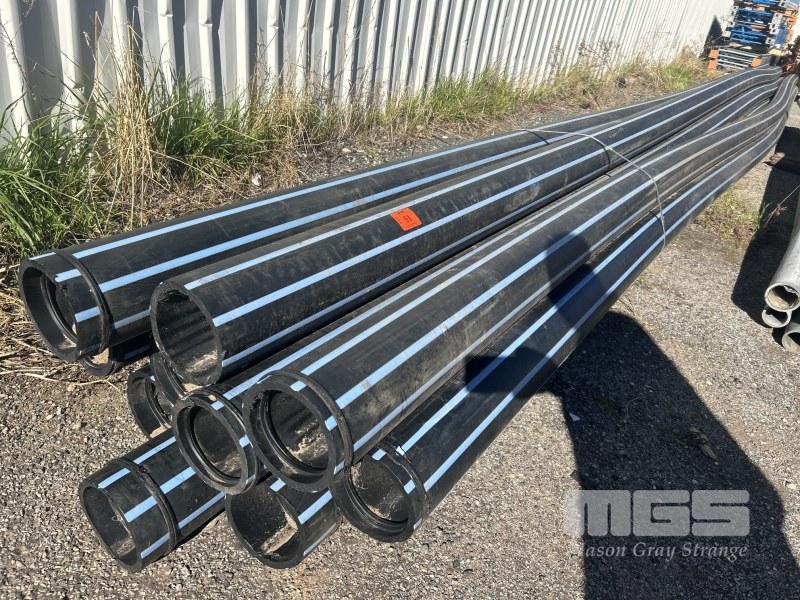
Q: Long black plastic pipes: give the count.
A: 10